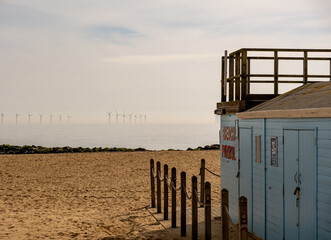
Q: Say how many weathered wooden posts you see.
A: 10